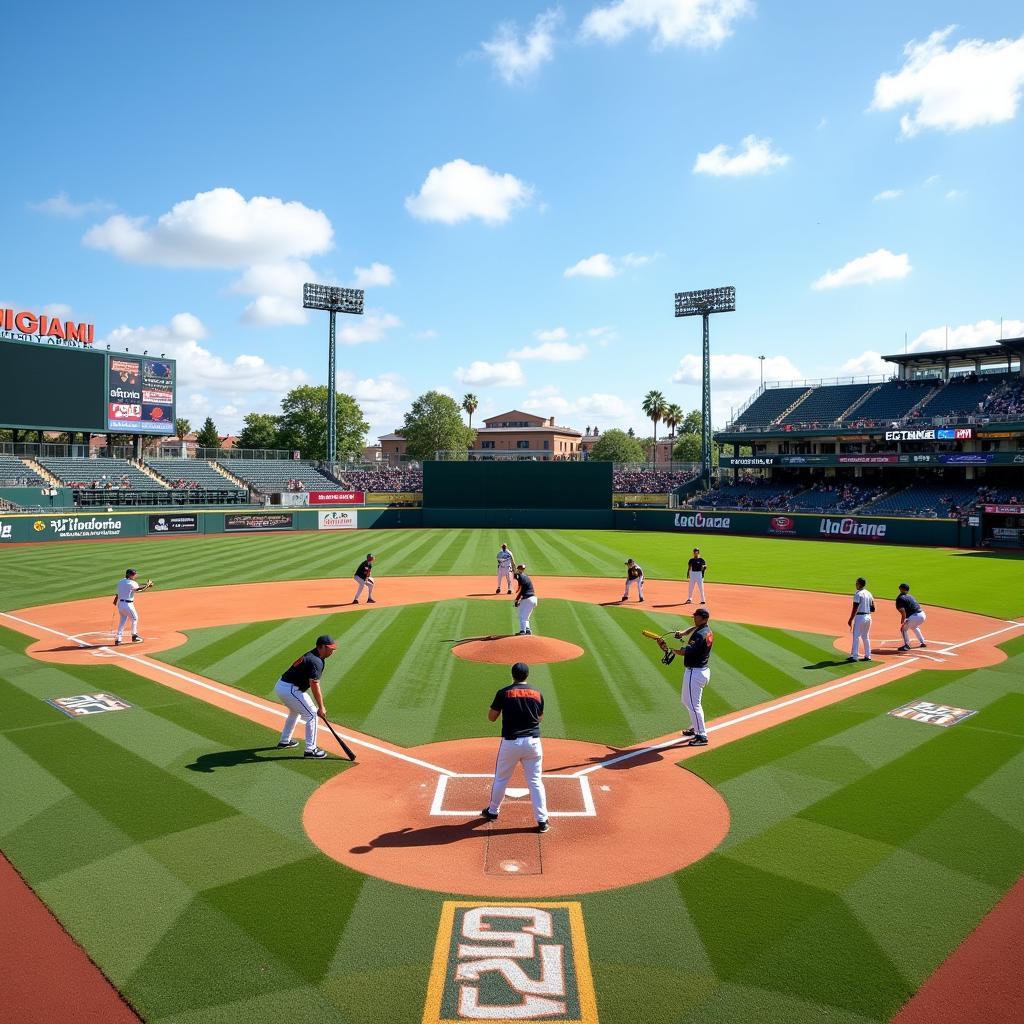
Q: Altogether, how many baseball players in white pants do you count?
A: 11